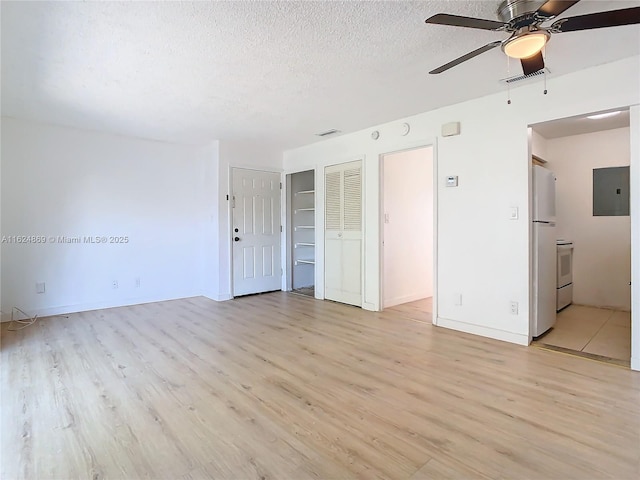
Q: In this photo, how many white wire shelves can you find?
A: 5